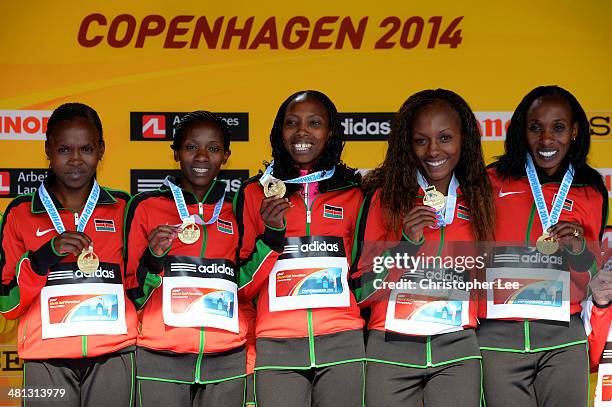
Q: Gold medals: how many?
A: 5